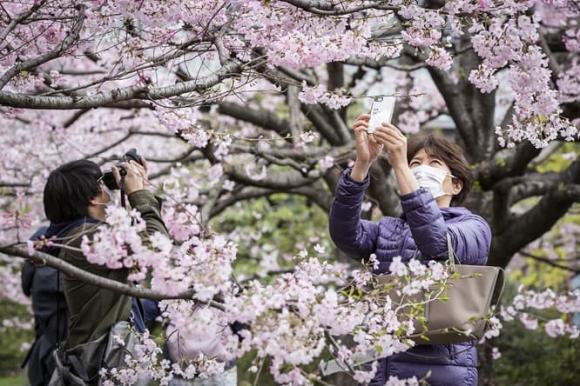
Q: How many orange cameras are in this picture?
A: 0